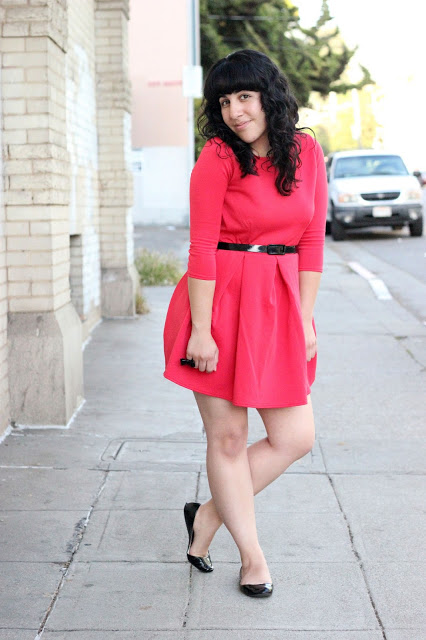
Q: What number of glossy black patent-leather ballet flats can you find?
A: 2